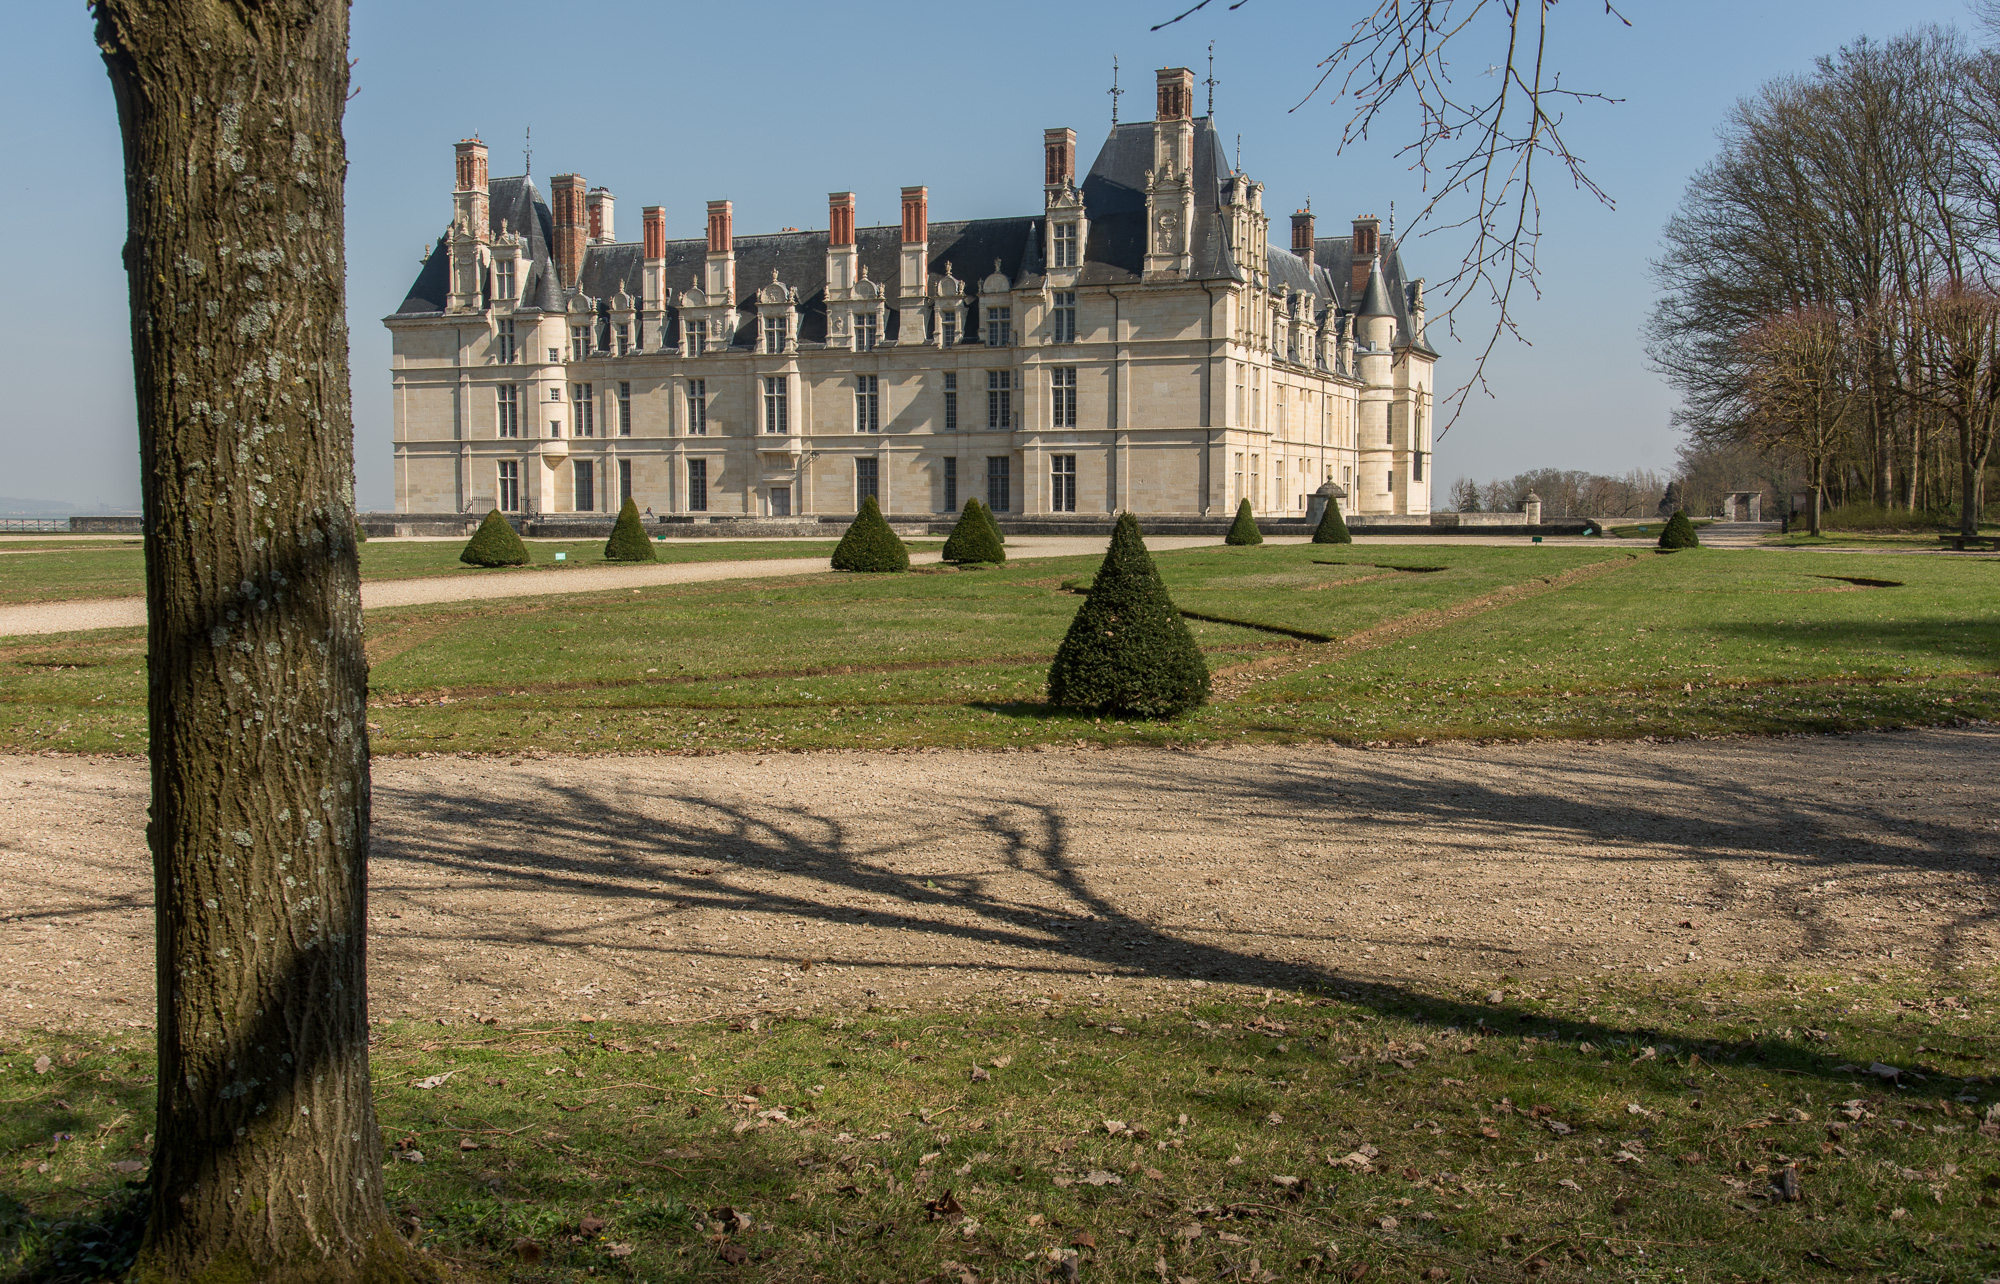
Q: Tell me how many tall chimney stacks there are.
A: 11